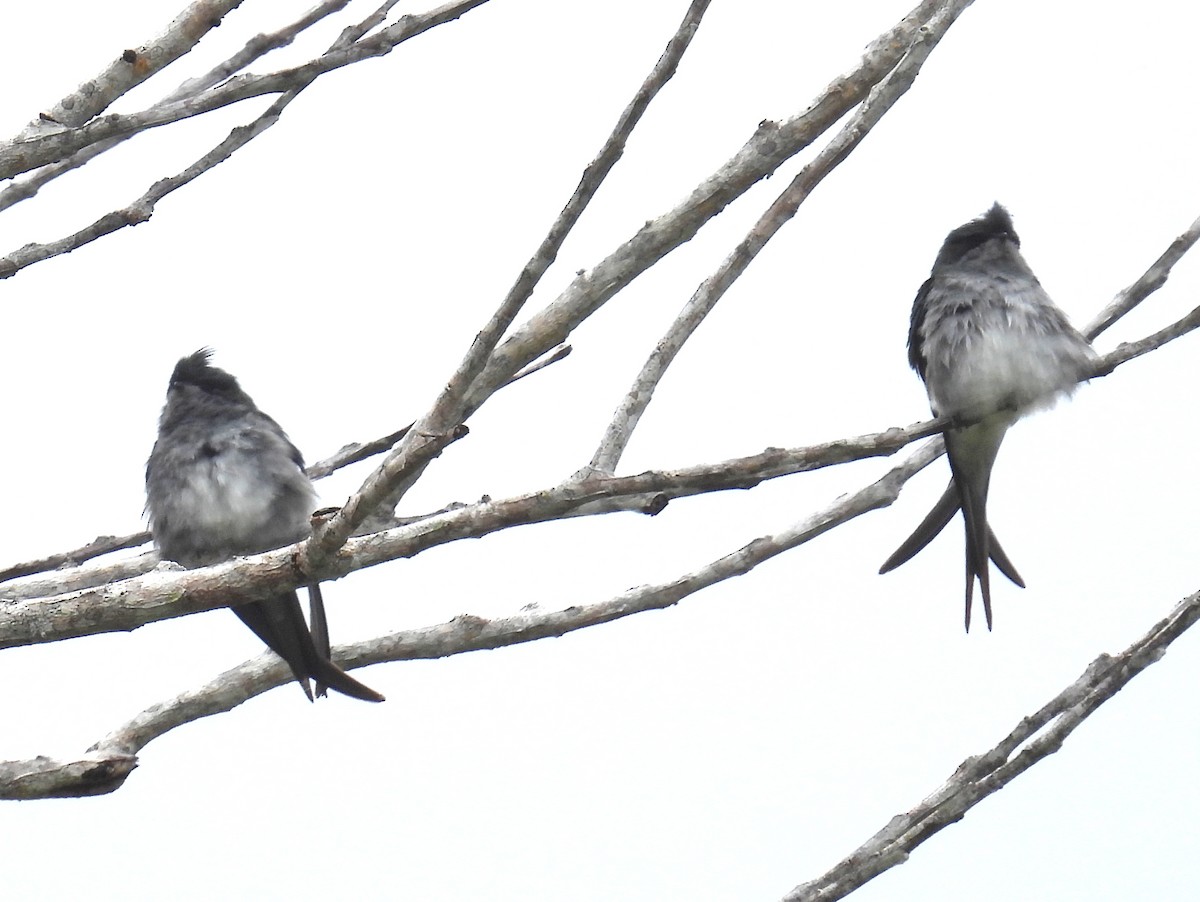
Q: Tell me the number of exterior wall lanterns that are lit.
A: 0